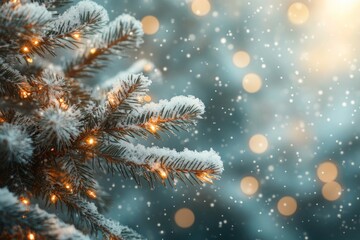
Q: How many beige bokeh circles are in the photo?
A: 11